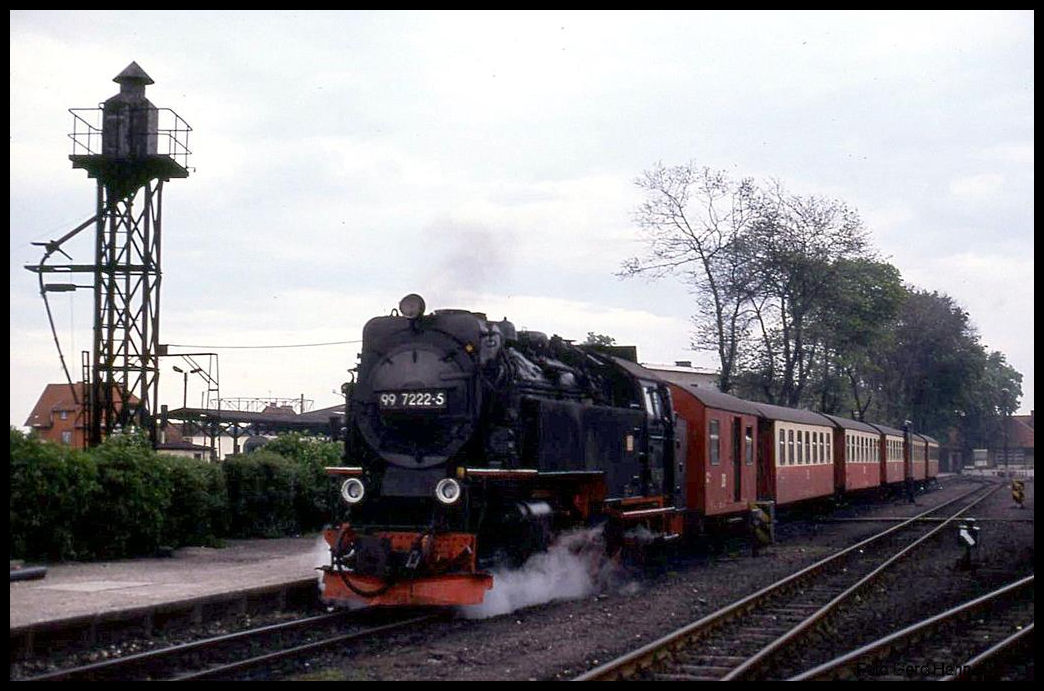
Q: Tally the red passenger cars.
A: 6